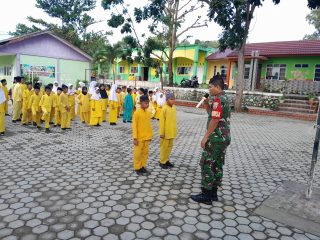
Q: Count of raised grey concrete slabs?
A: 1